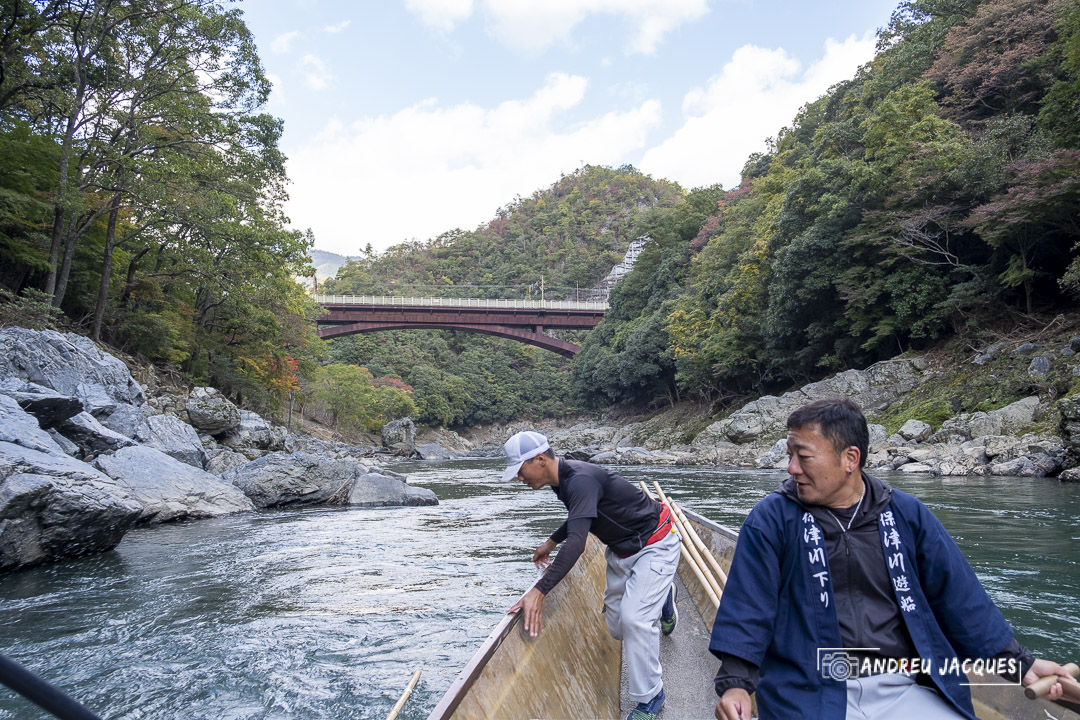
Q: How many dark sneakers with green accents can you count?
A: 2